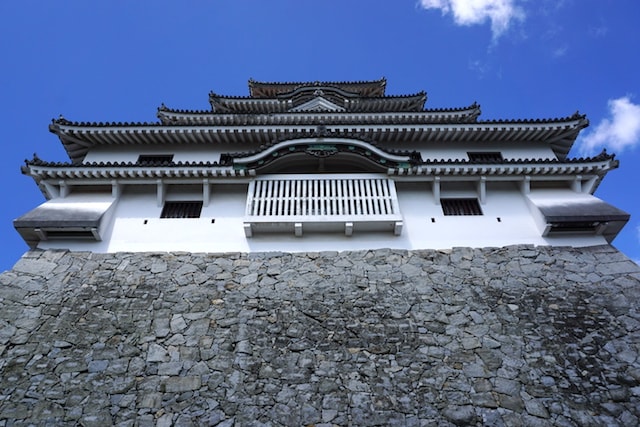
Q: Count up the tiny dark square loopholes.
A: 4